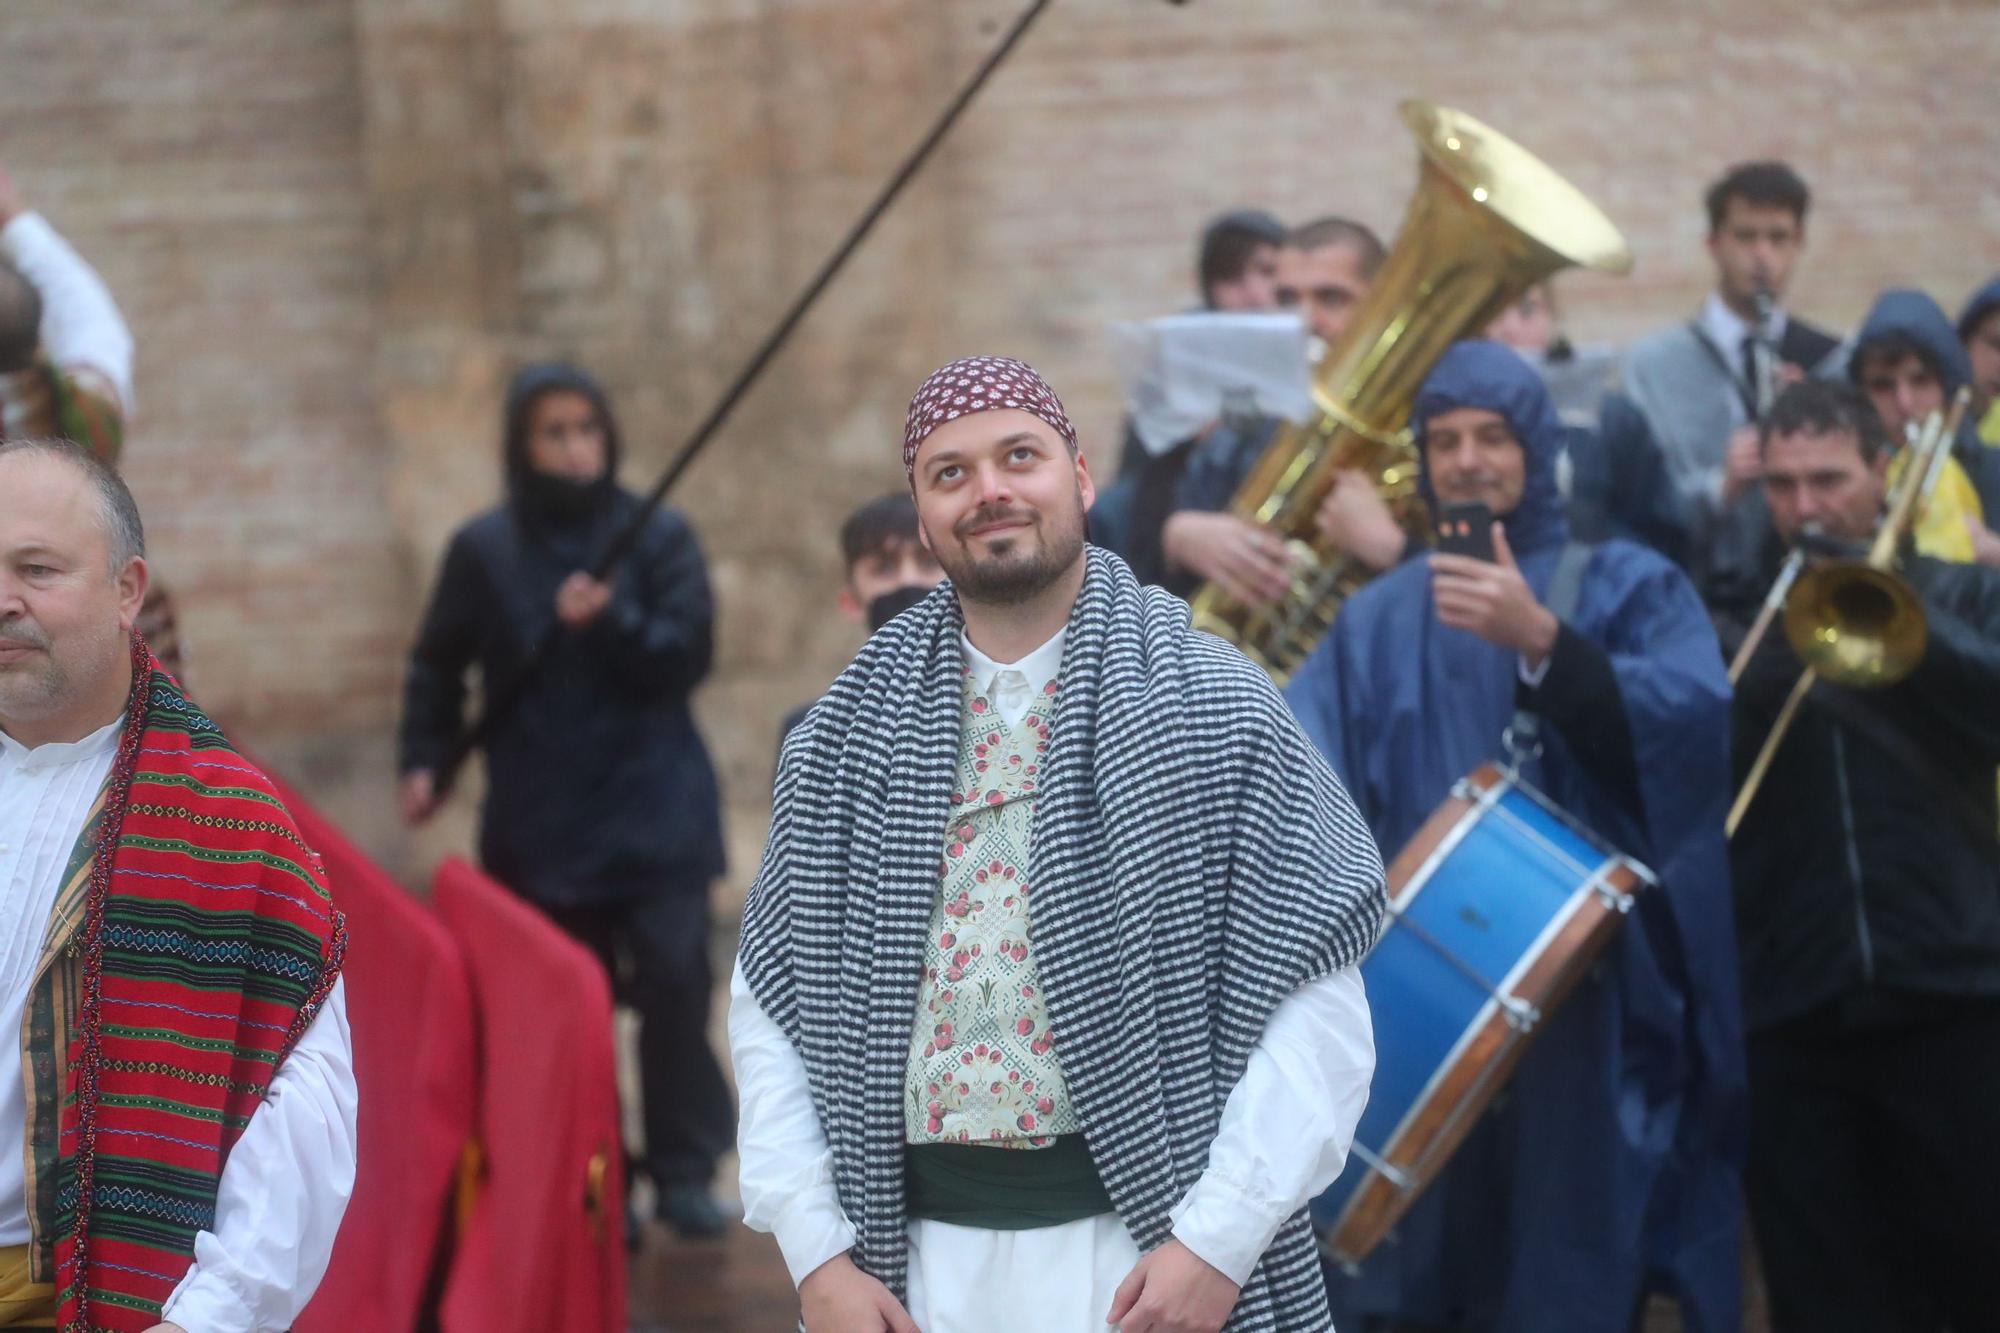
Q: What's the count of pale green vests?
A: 1